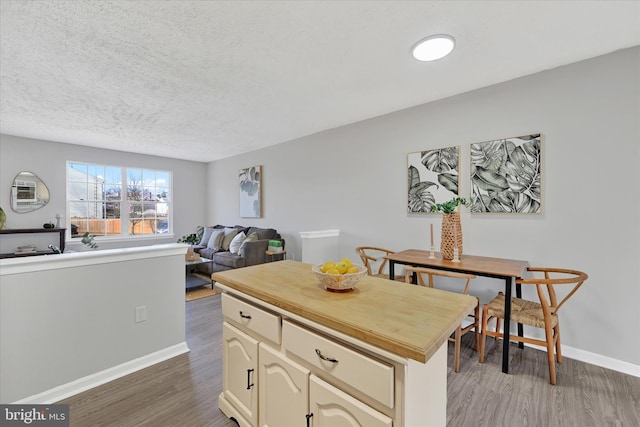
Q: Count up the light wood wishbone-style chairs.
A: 3